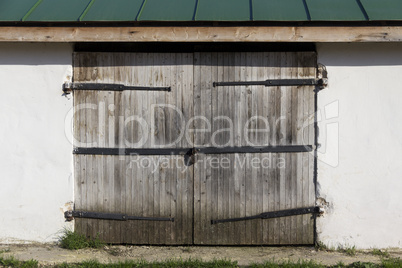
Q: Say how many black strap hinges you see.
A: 4